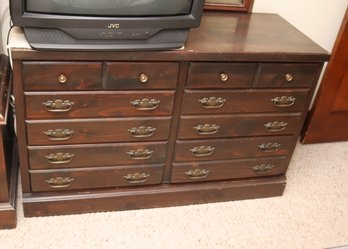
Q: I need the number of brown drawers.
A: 12